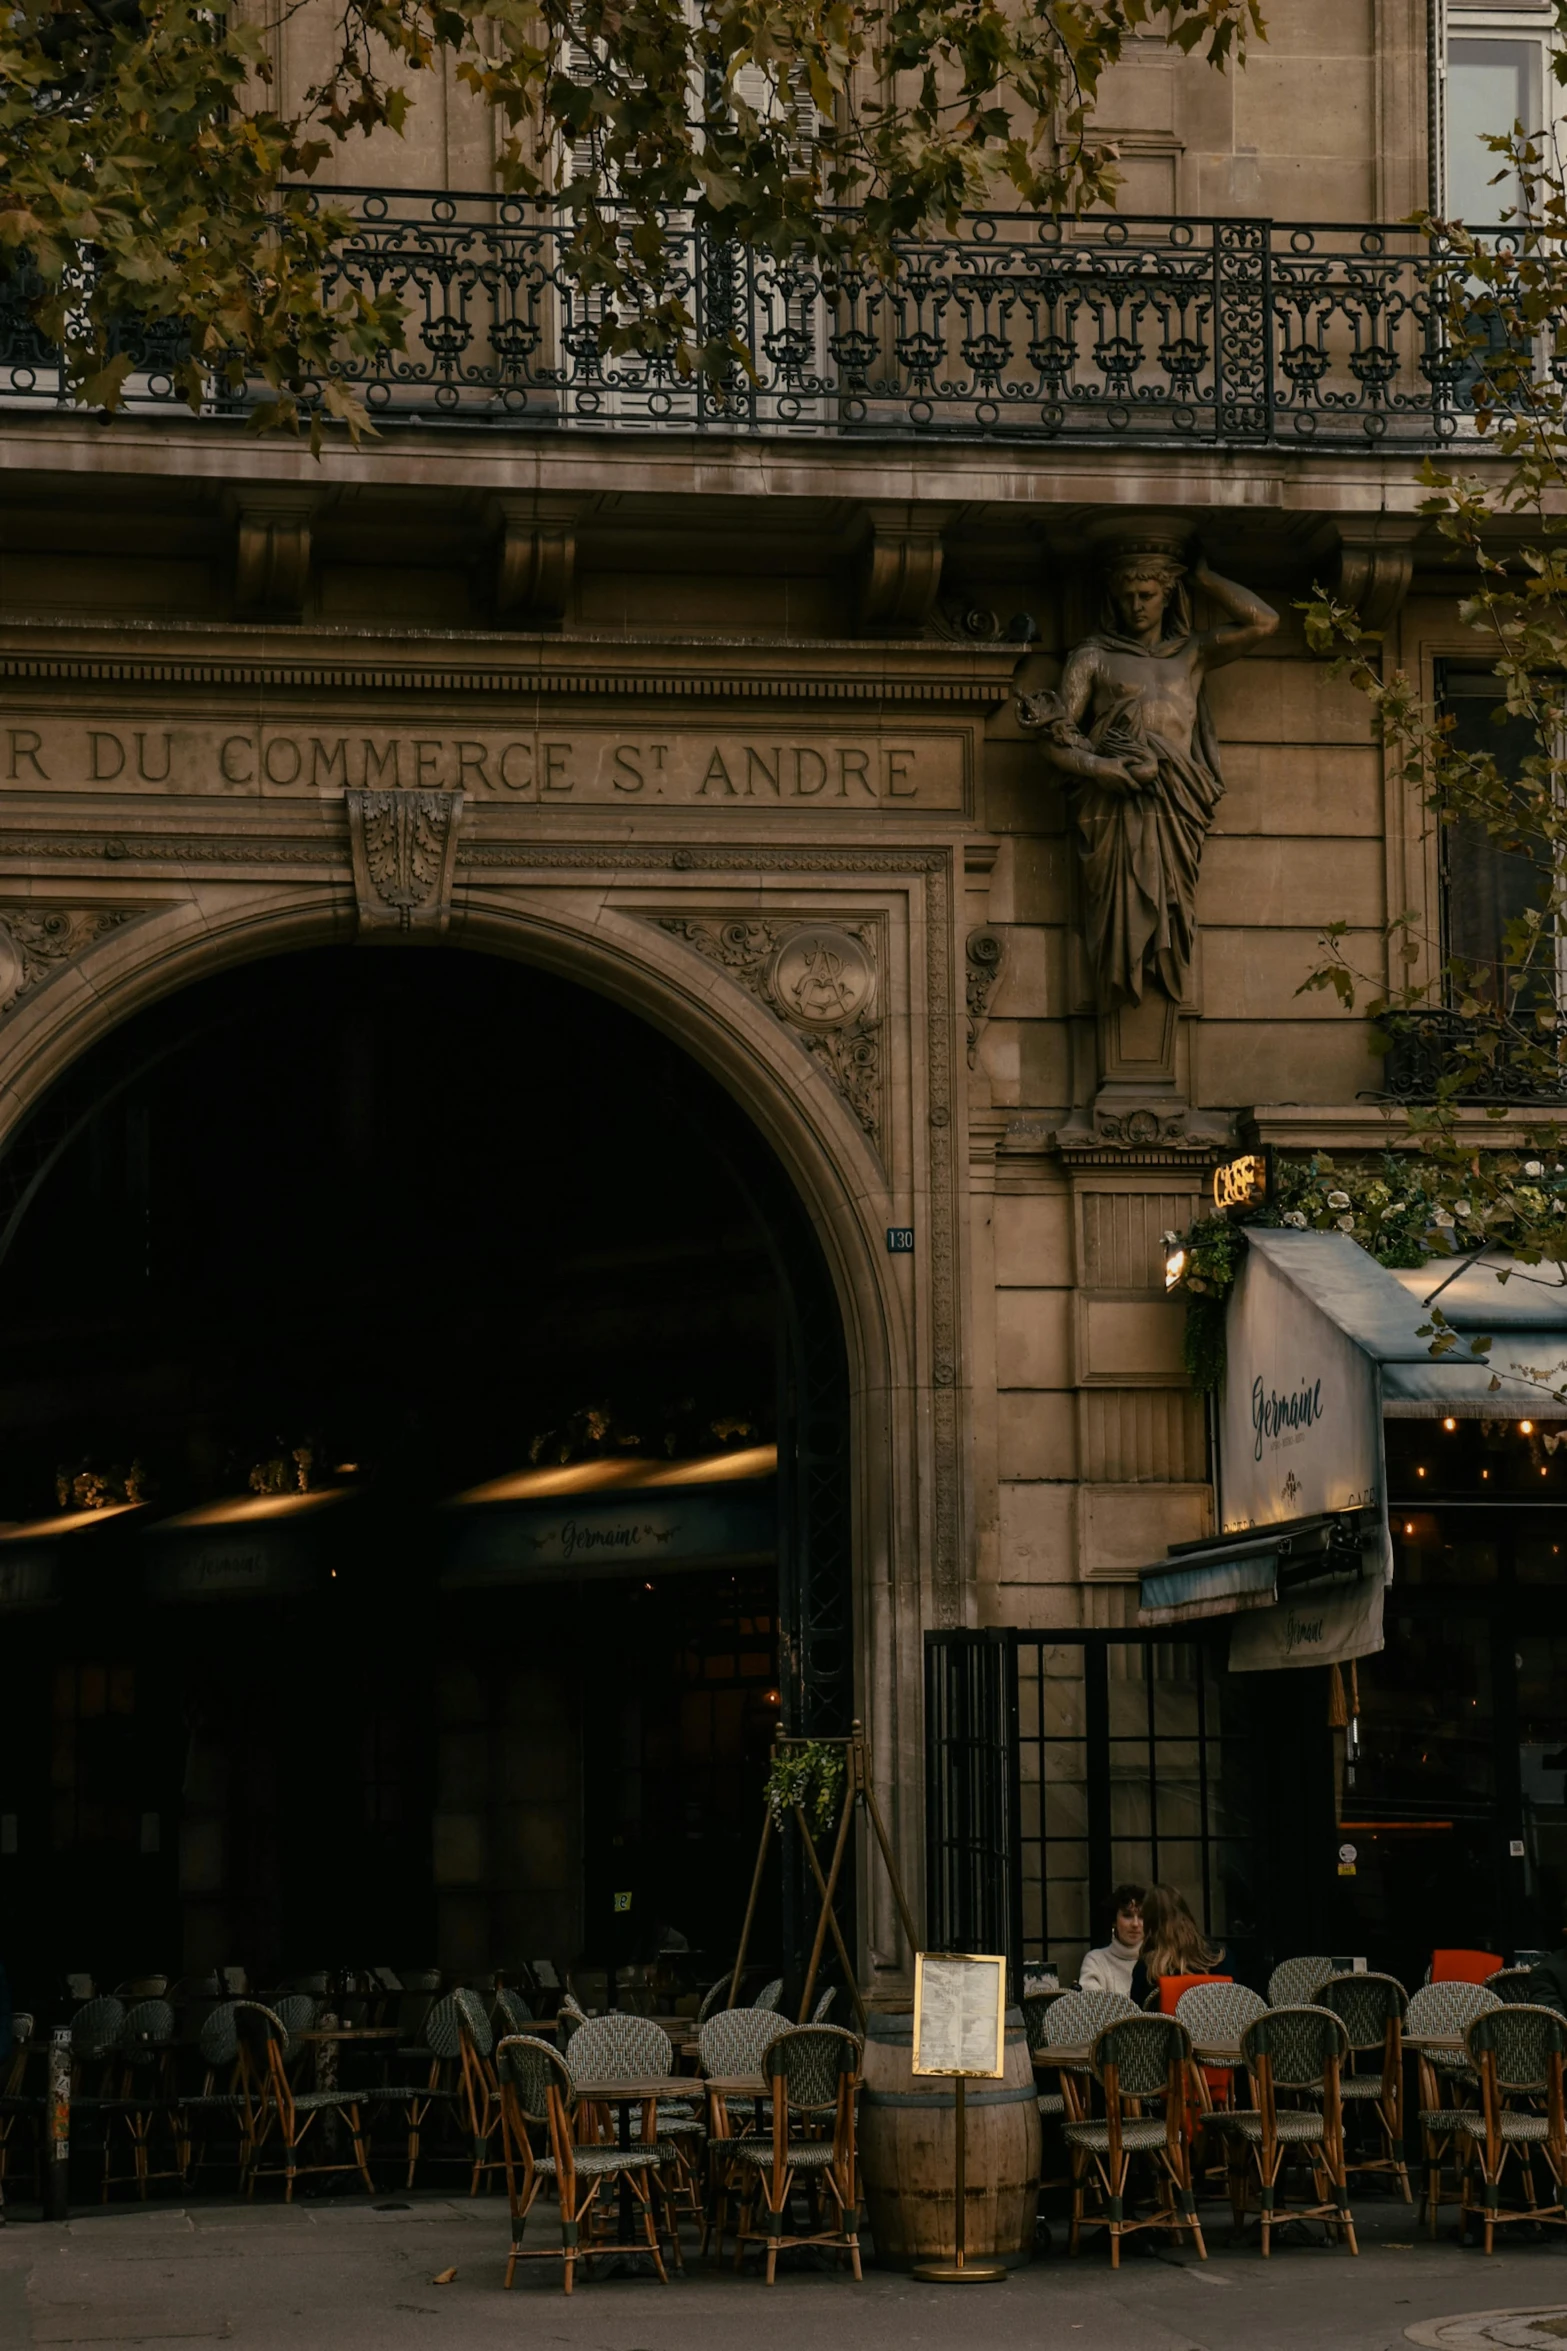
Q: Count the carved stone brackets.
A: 4